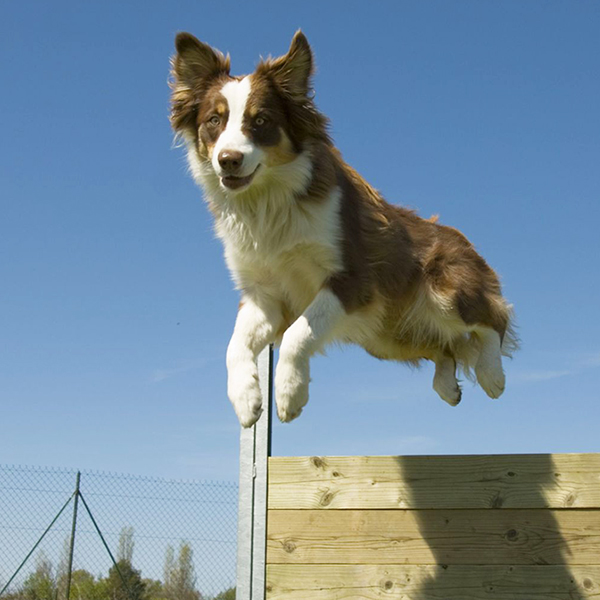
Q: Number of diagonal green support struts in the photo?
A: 2